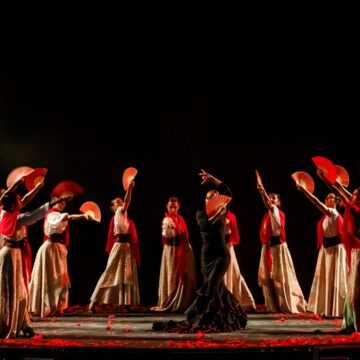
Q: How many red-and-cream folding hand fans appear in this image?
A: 10